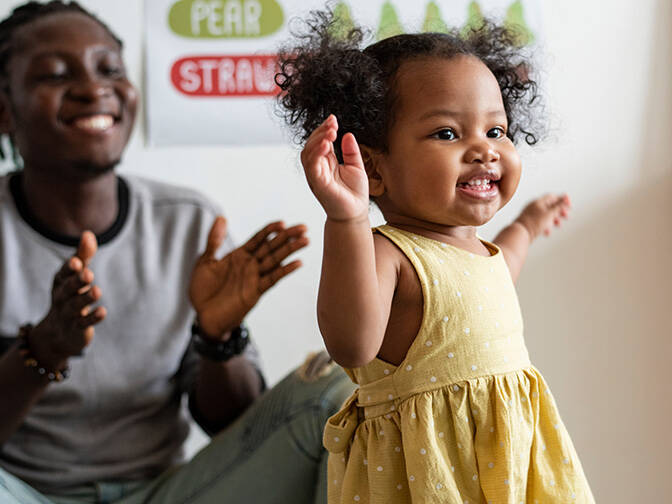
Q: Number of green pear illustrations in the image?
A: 5